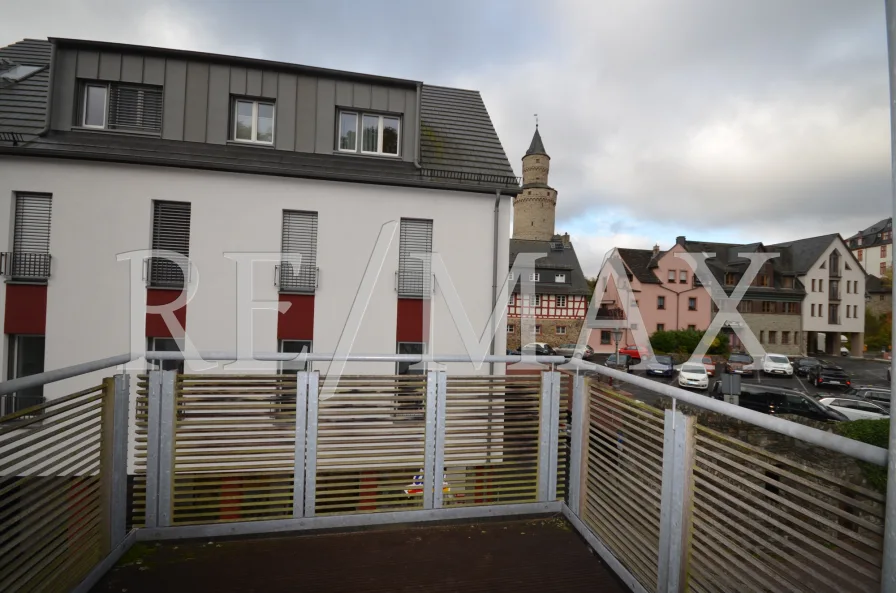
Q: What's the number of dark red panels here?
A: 4